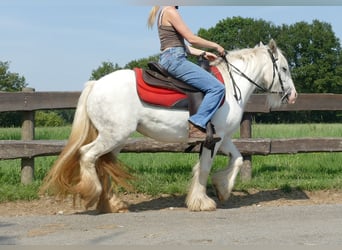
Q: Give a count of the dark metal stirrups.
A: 1